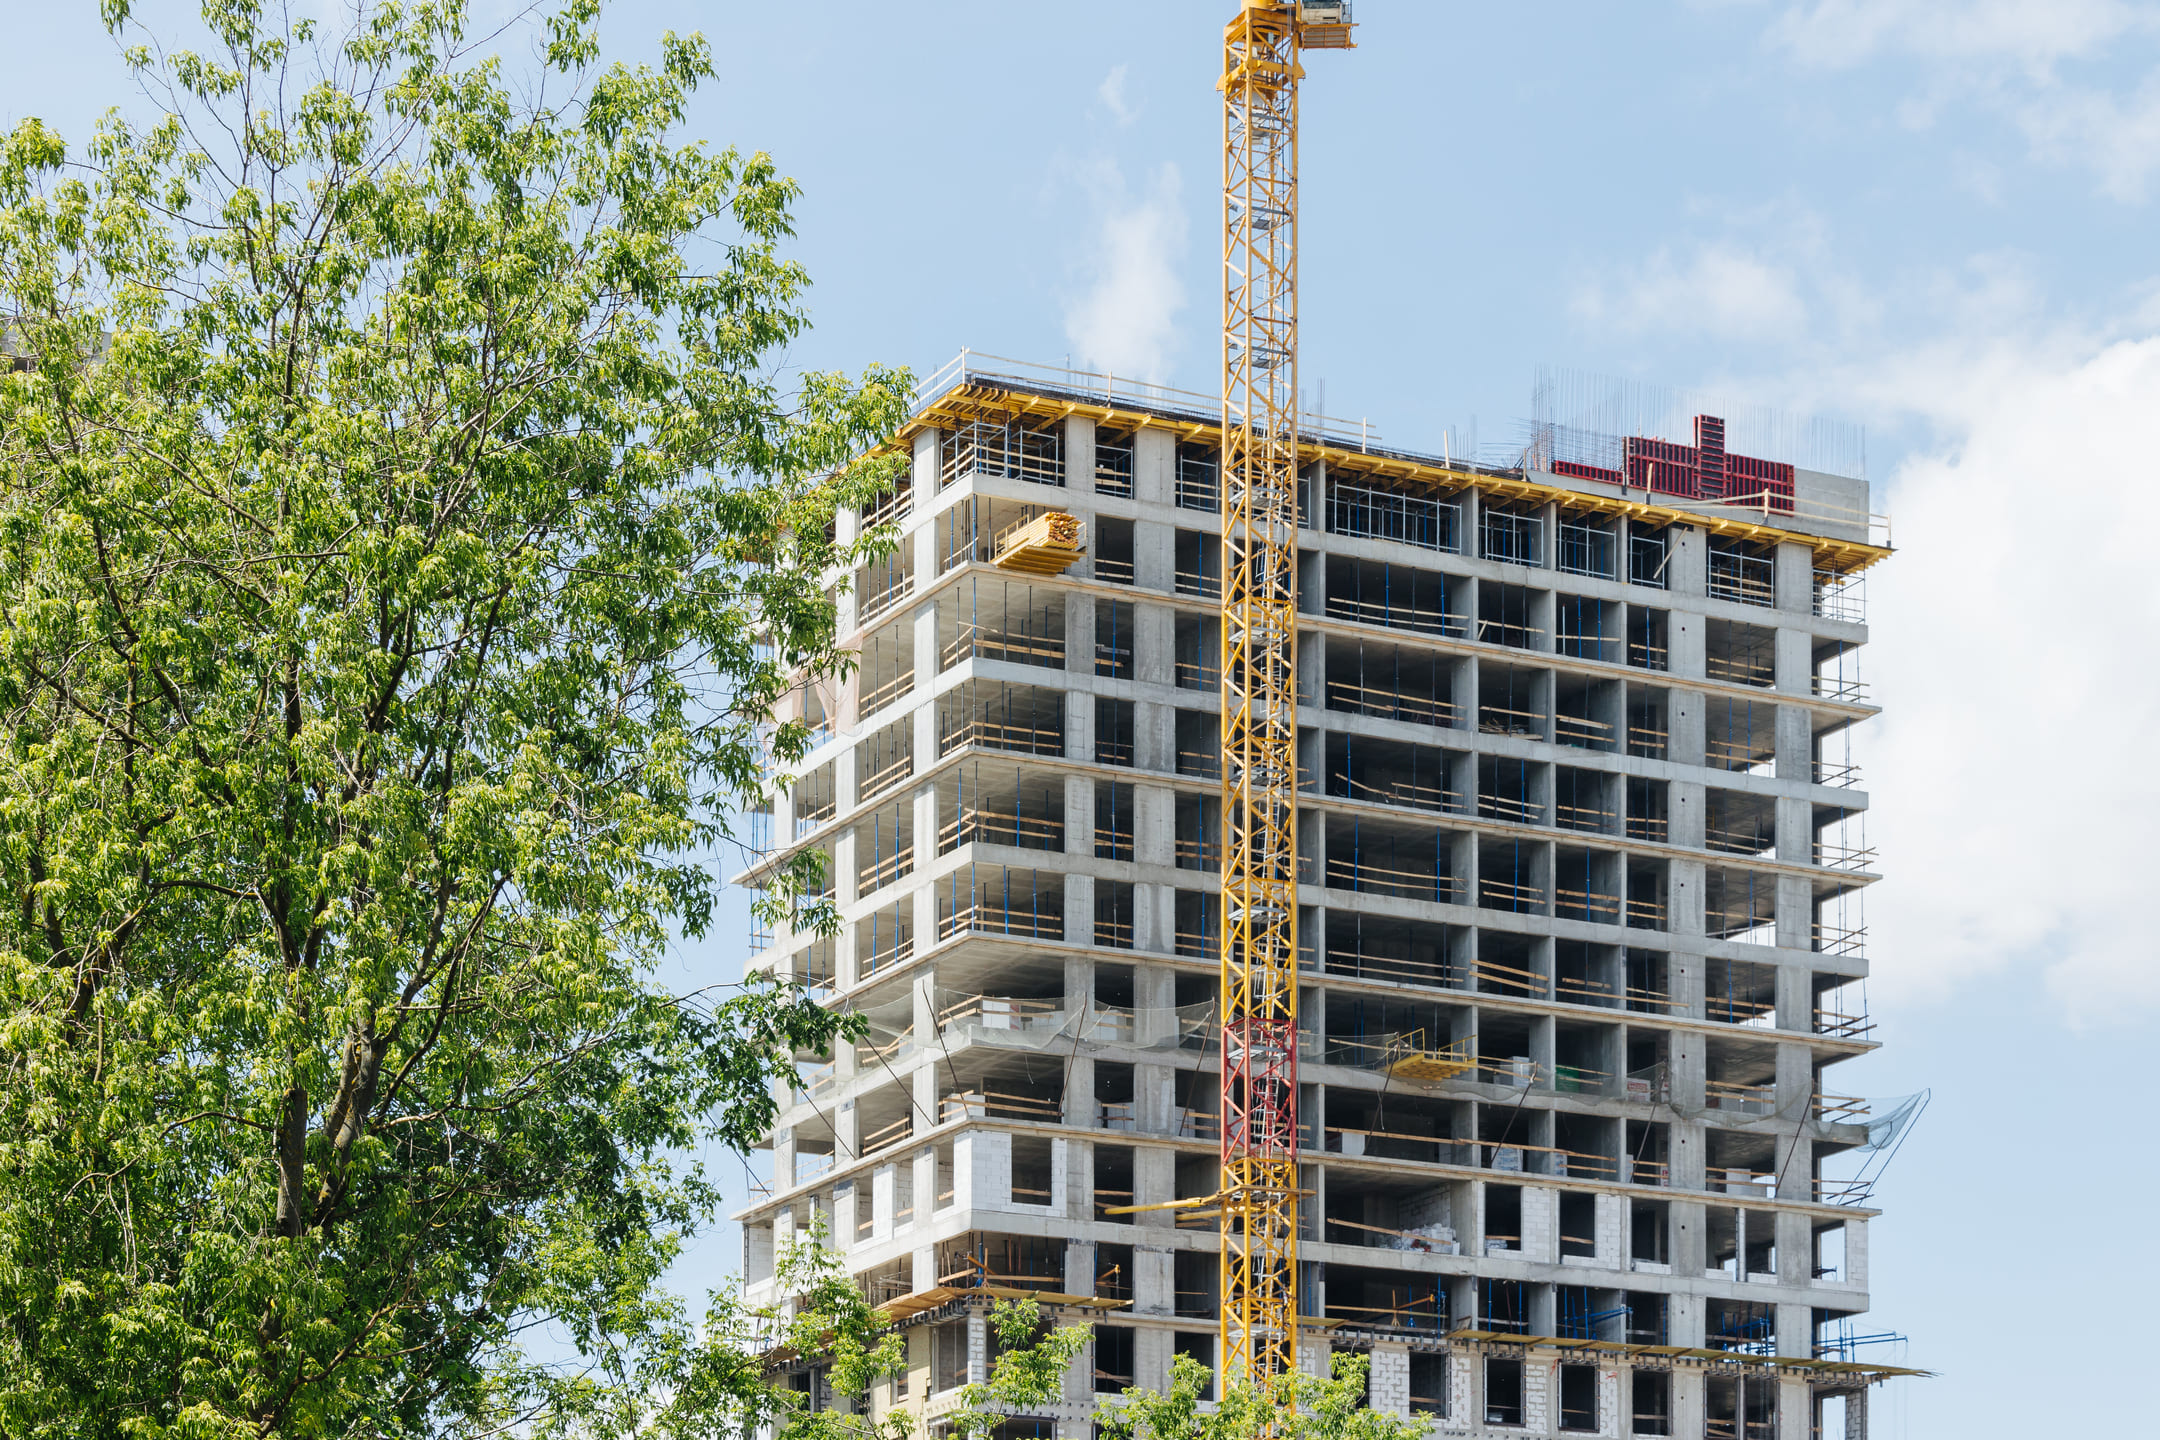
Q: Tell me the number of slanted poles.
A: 12